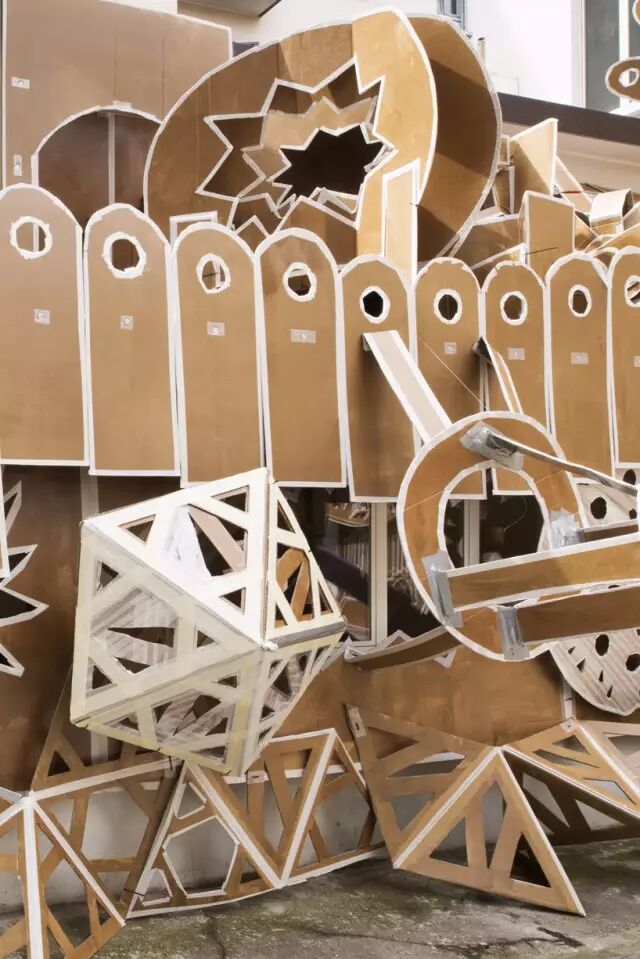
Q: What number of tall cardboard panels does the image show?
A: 9